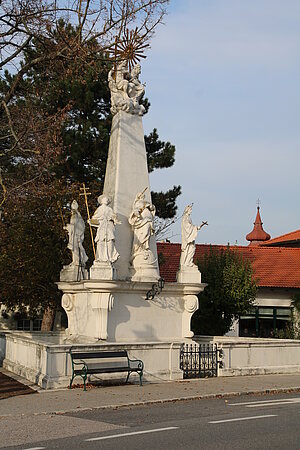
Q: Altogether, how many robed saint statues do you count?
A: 4